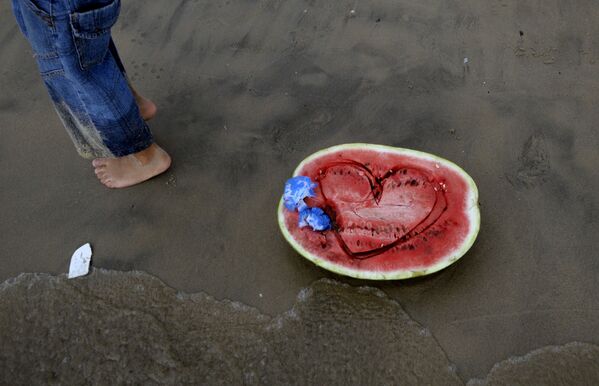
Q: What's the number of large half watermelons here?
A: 1